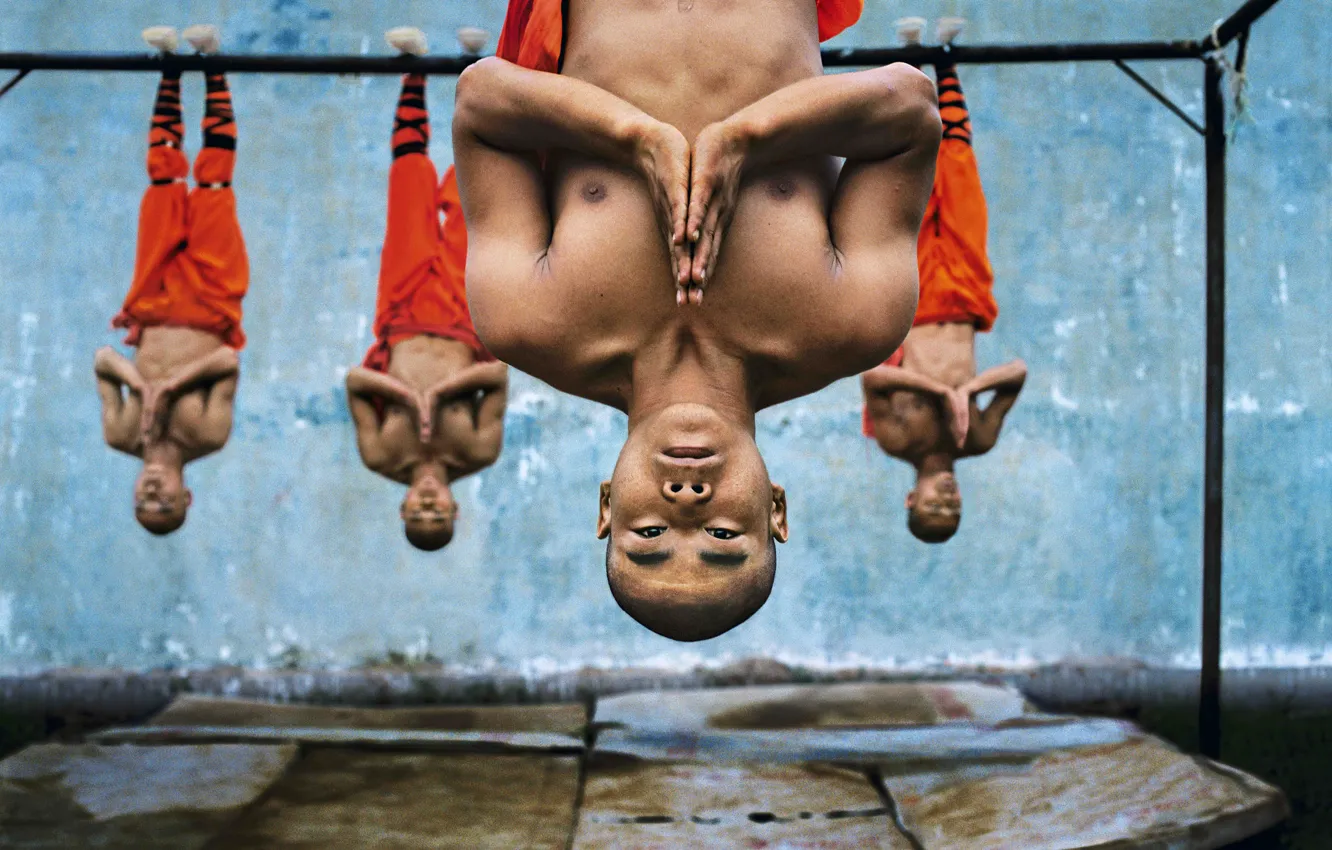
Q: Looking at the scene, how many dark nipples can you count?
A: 2